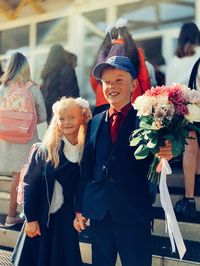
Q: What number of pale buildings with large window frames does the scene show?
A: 1